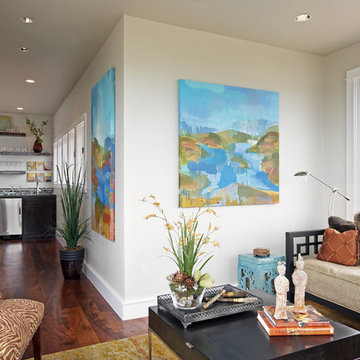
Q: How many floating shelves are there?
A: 3